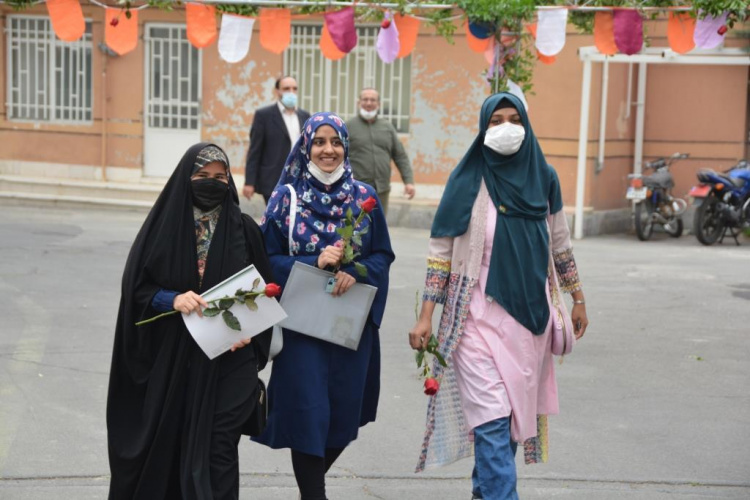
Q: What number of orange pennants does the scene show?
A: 10